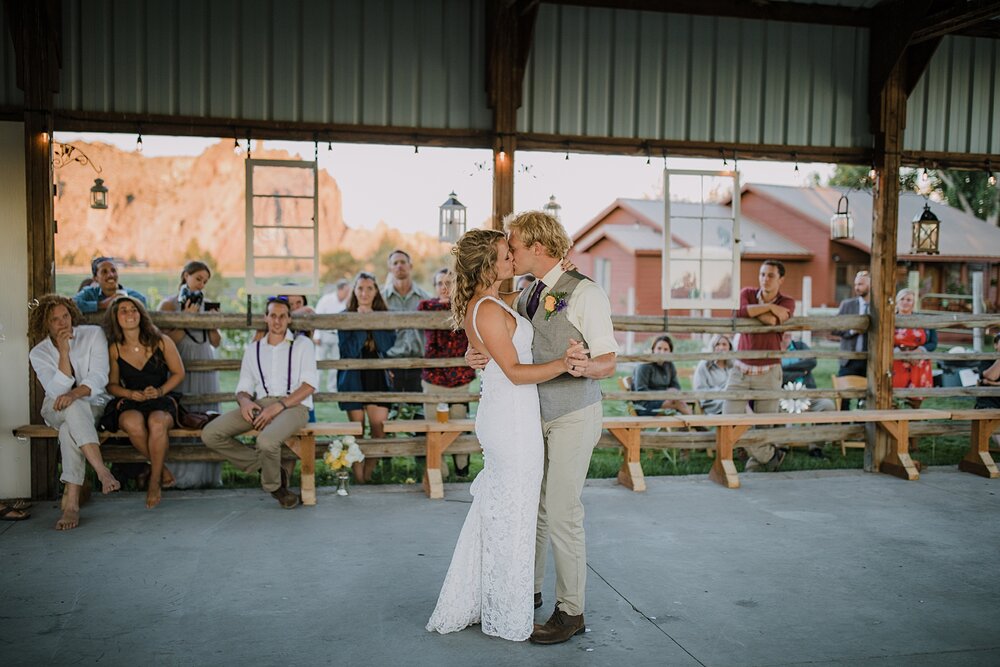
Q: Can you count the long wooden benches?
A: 4